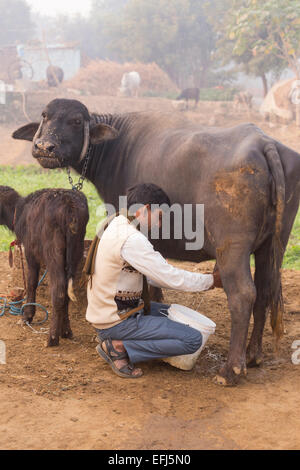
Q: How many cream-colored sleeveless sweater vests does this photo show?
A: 1